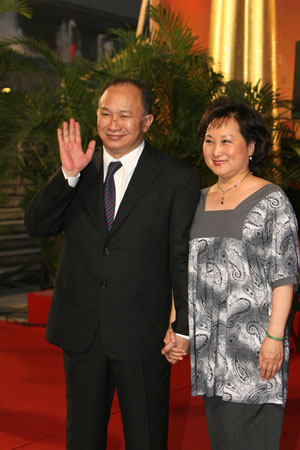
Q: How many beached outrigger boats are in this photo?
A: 0